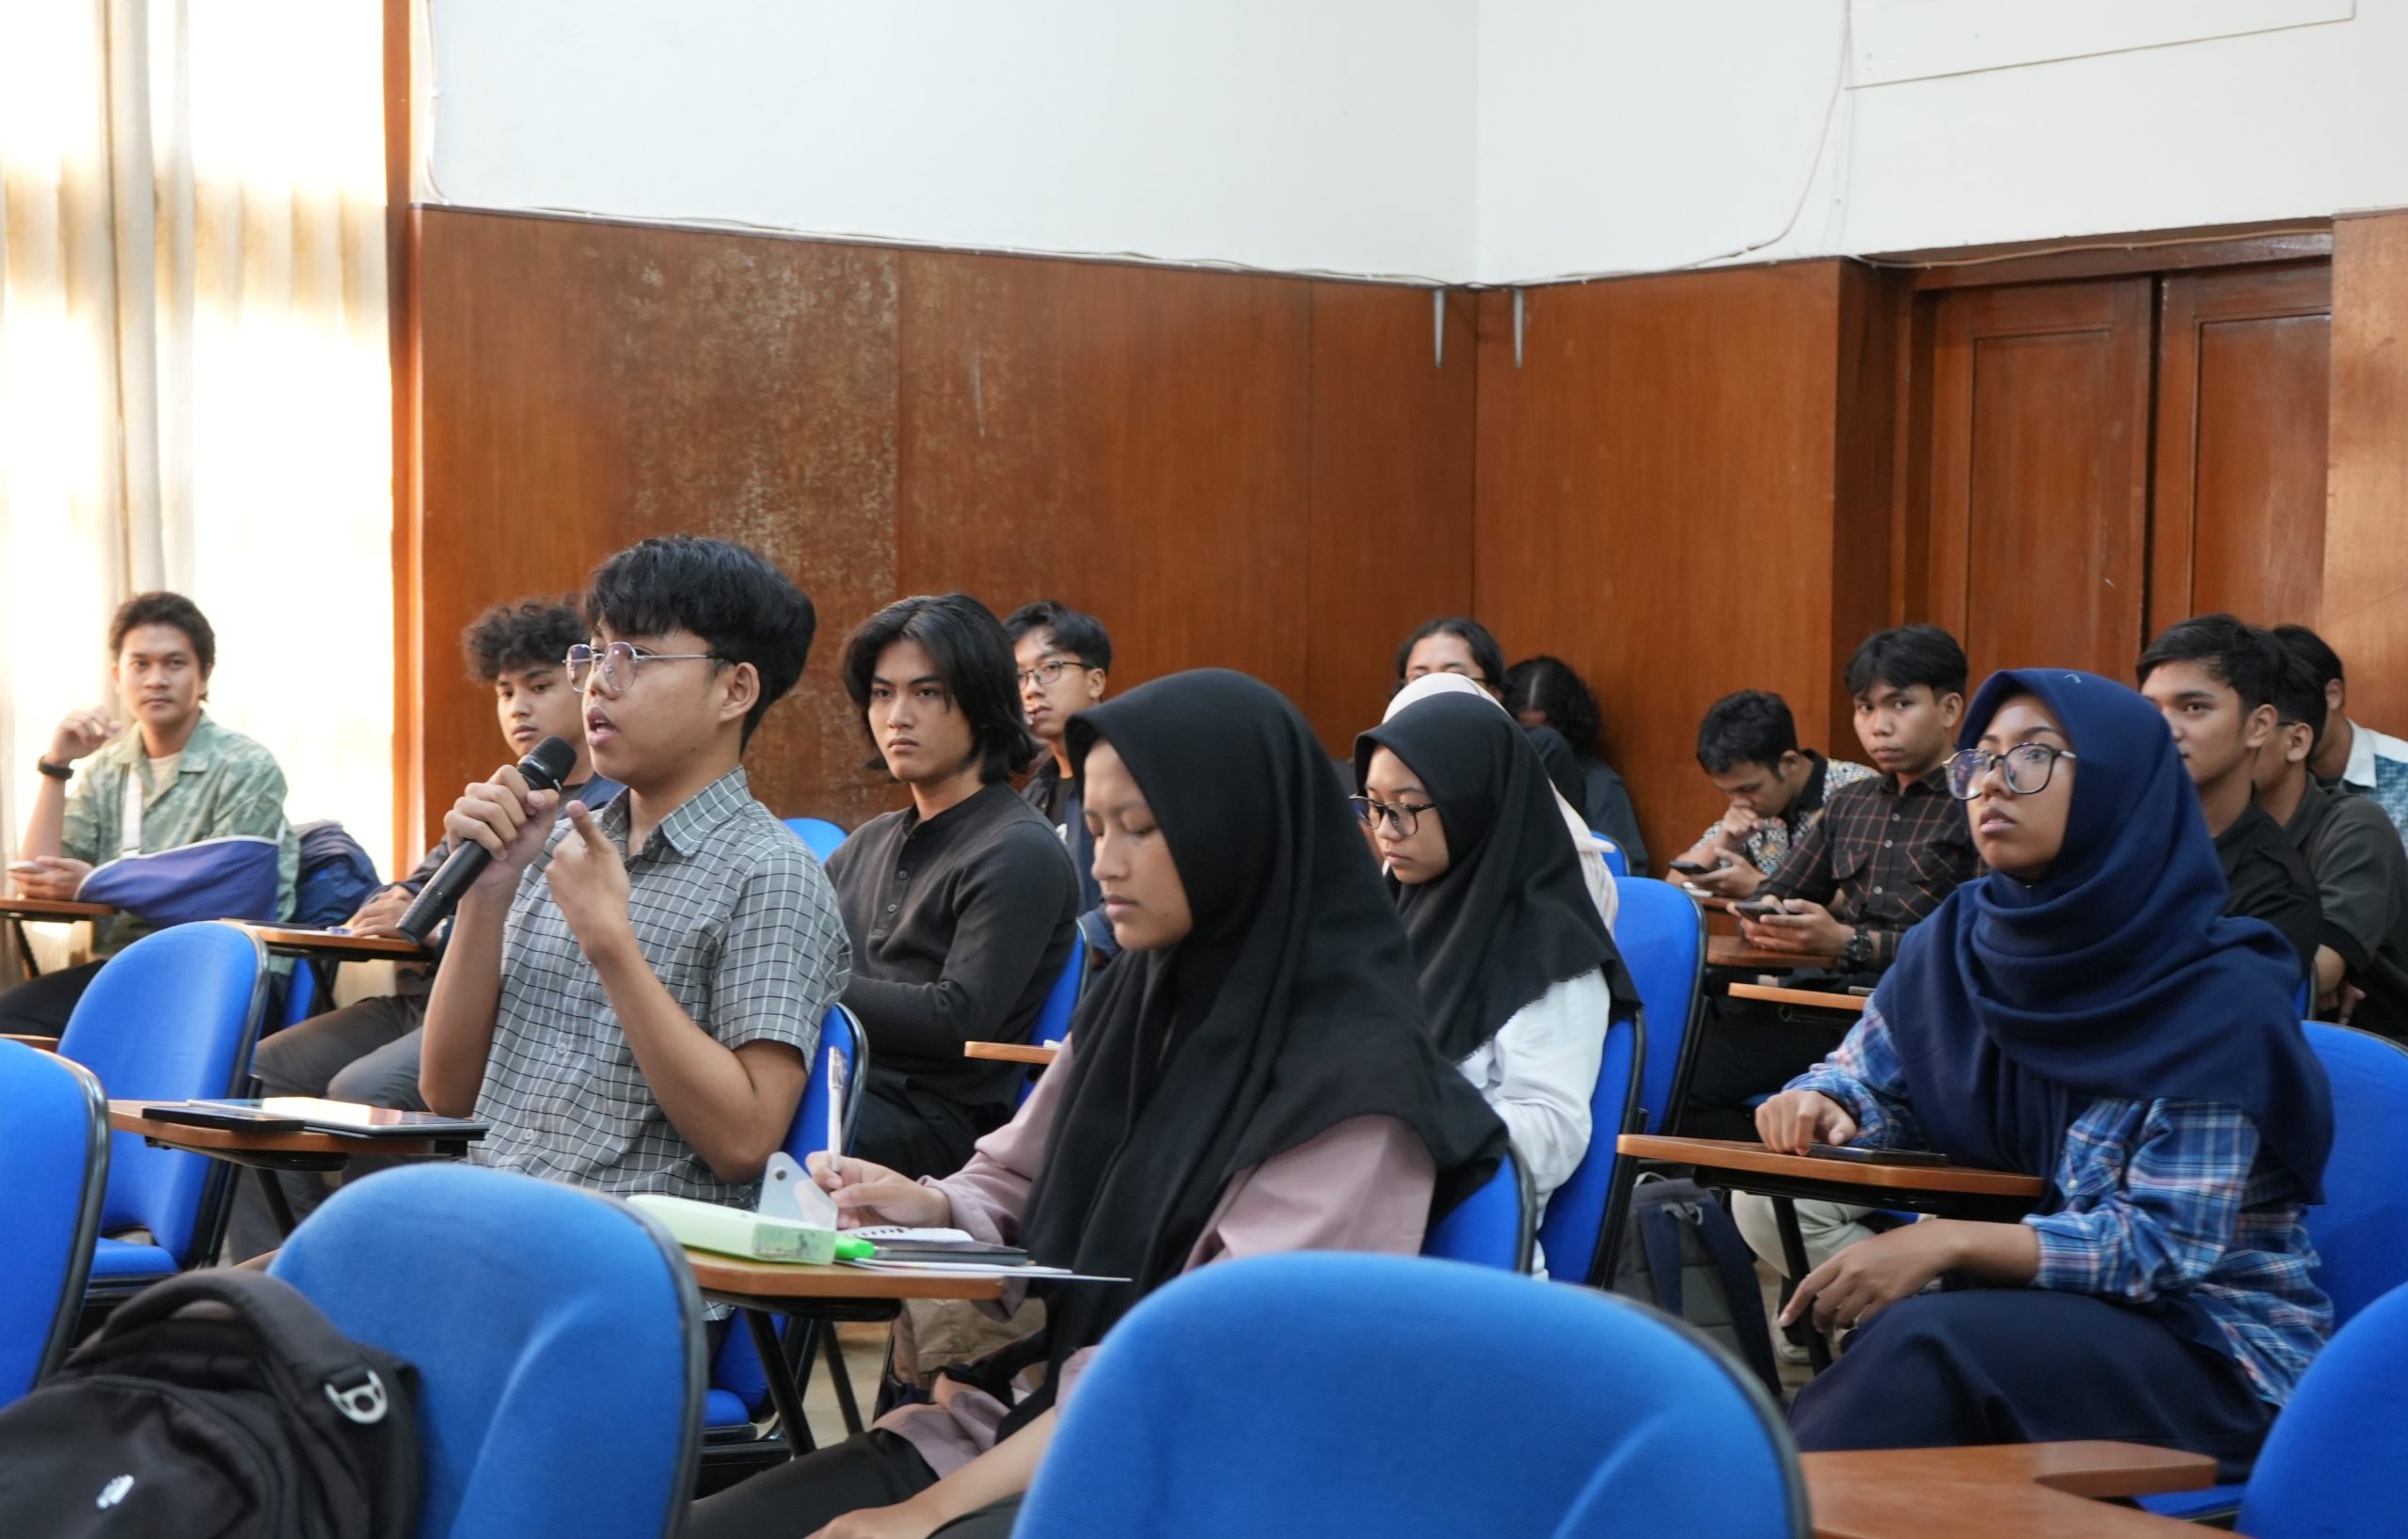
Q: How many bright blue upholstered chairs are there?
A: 15